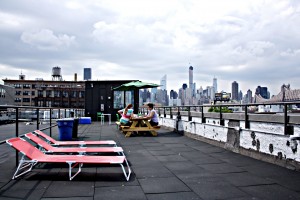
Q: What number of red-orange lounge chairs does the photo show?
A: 3